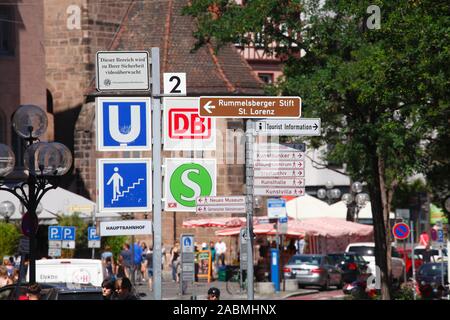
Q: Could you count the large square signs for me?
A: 4